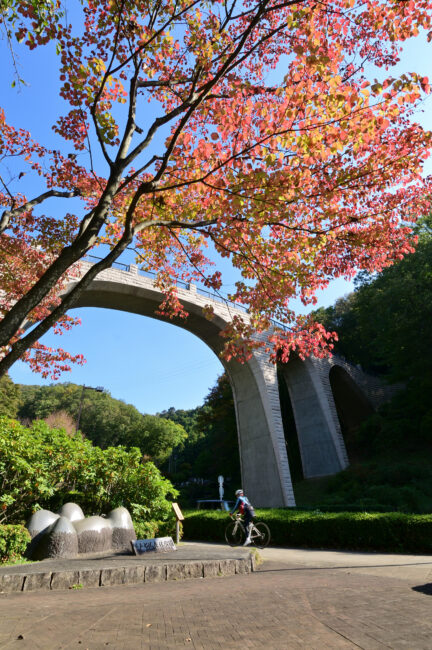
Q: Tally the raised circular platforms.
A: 1